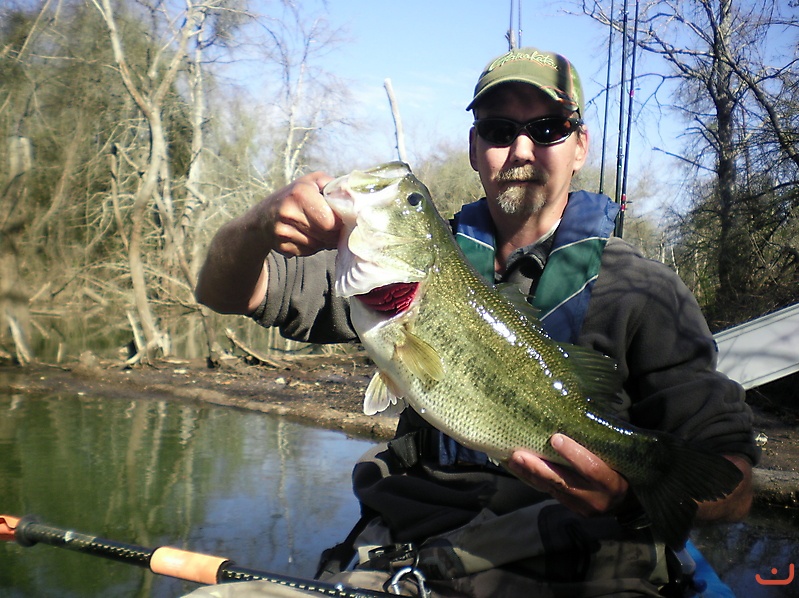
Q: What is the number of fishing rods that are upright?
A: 5